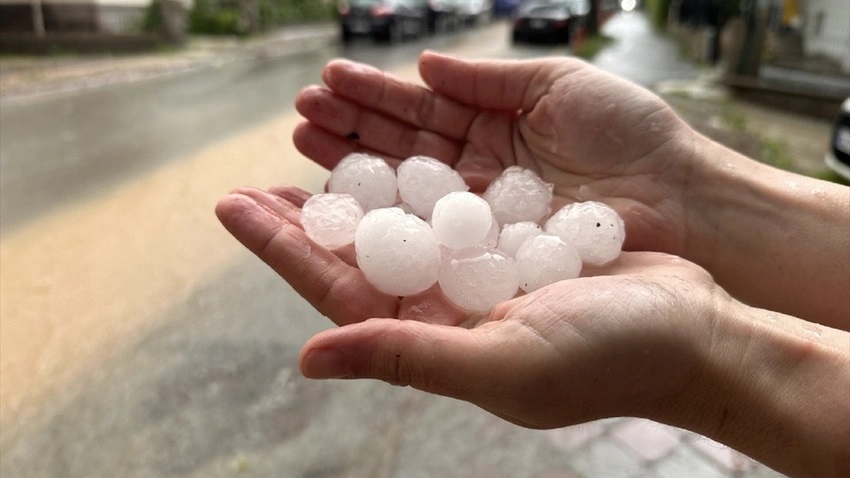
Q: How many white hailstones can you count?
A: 11